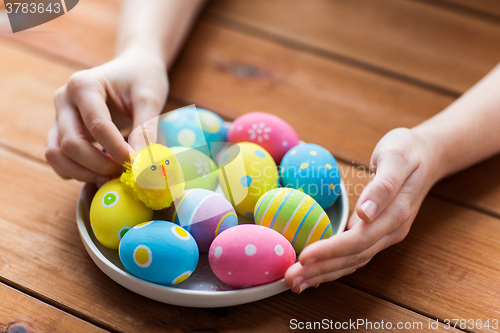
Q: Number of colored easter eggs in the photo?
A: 10